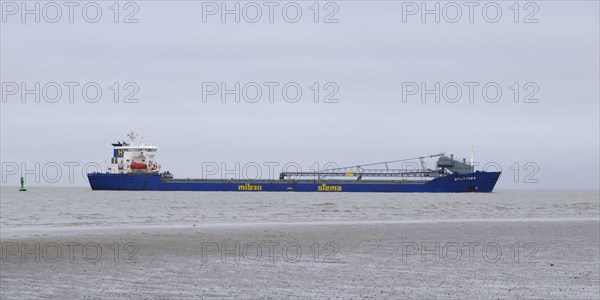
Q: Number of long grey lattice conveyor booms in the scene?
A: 1